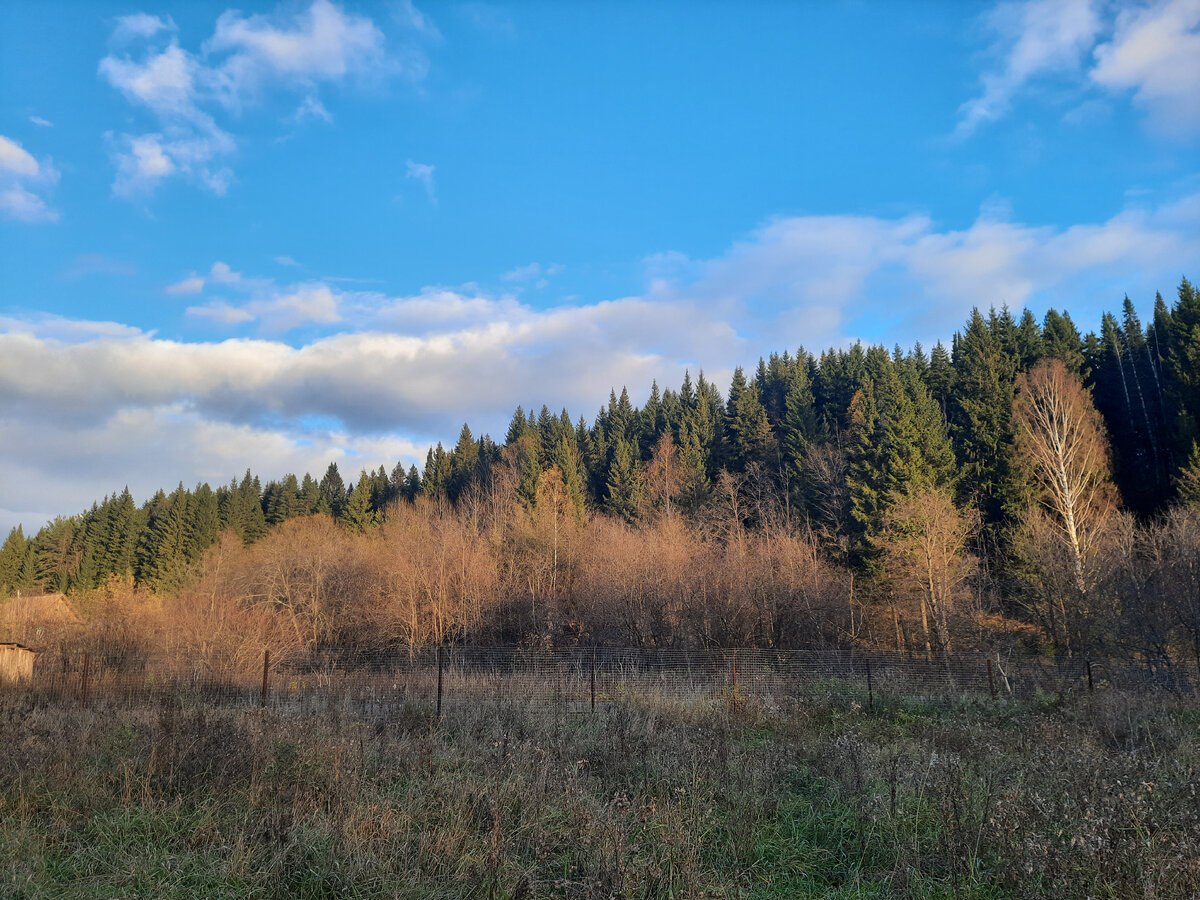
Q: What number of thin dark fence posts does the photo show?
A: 8